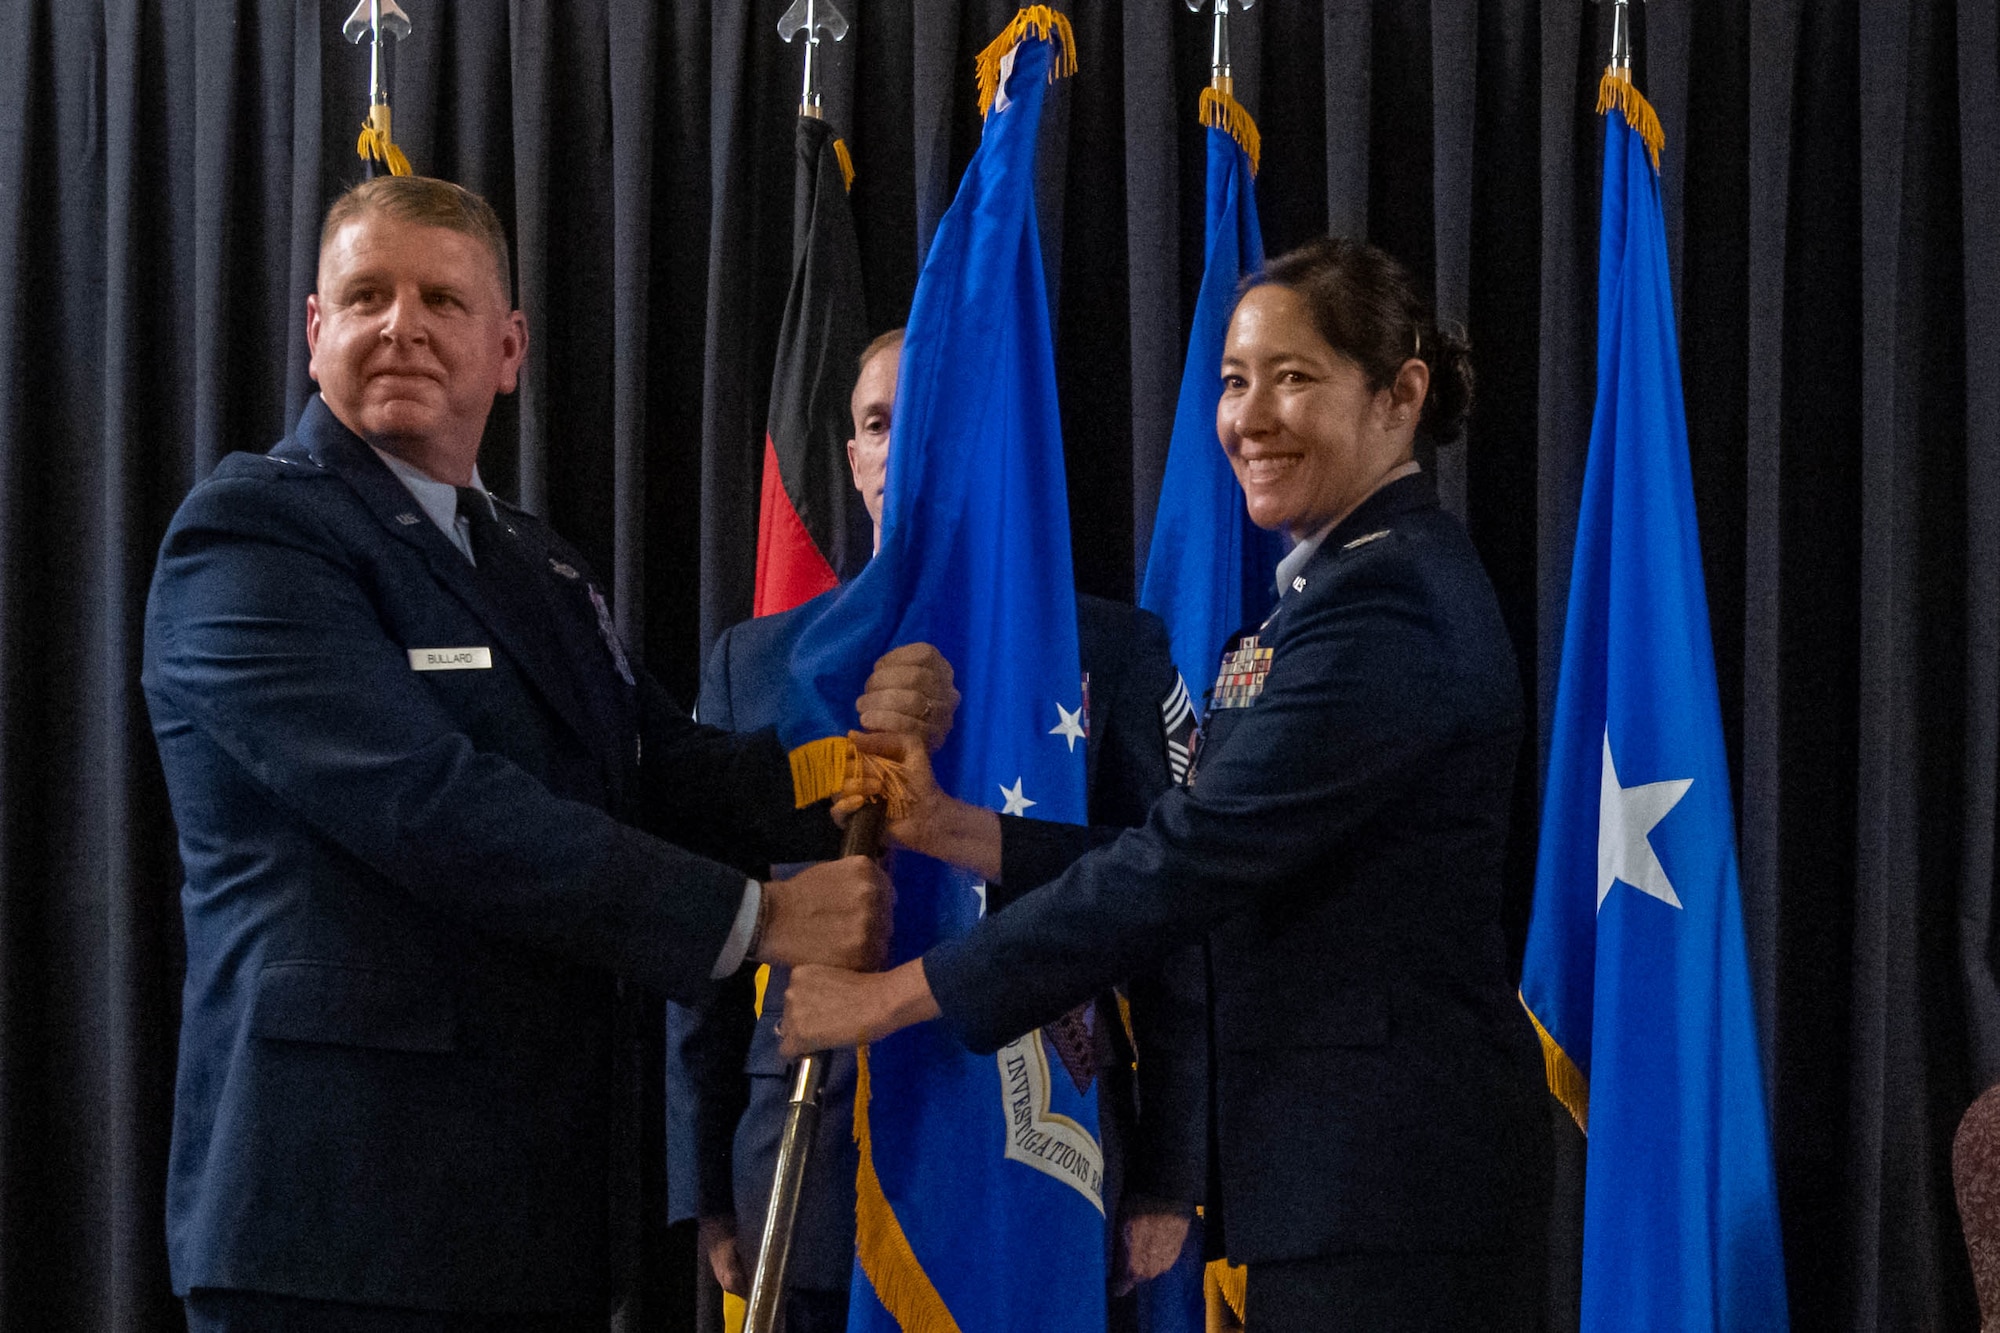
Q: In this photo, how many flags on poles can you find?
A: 5